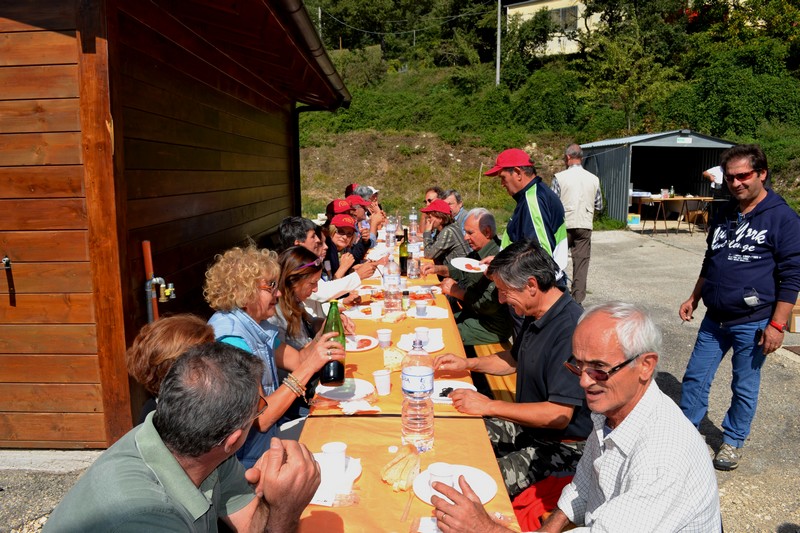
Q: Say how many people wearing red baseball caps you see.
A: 6